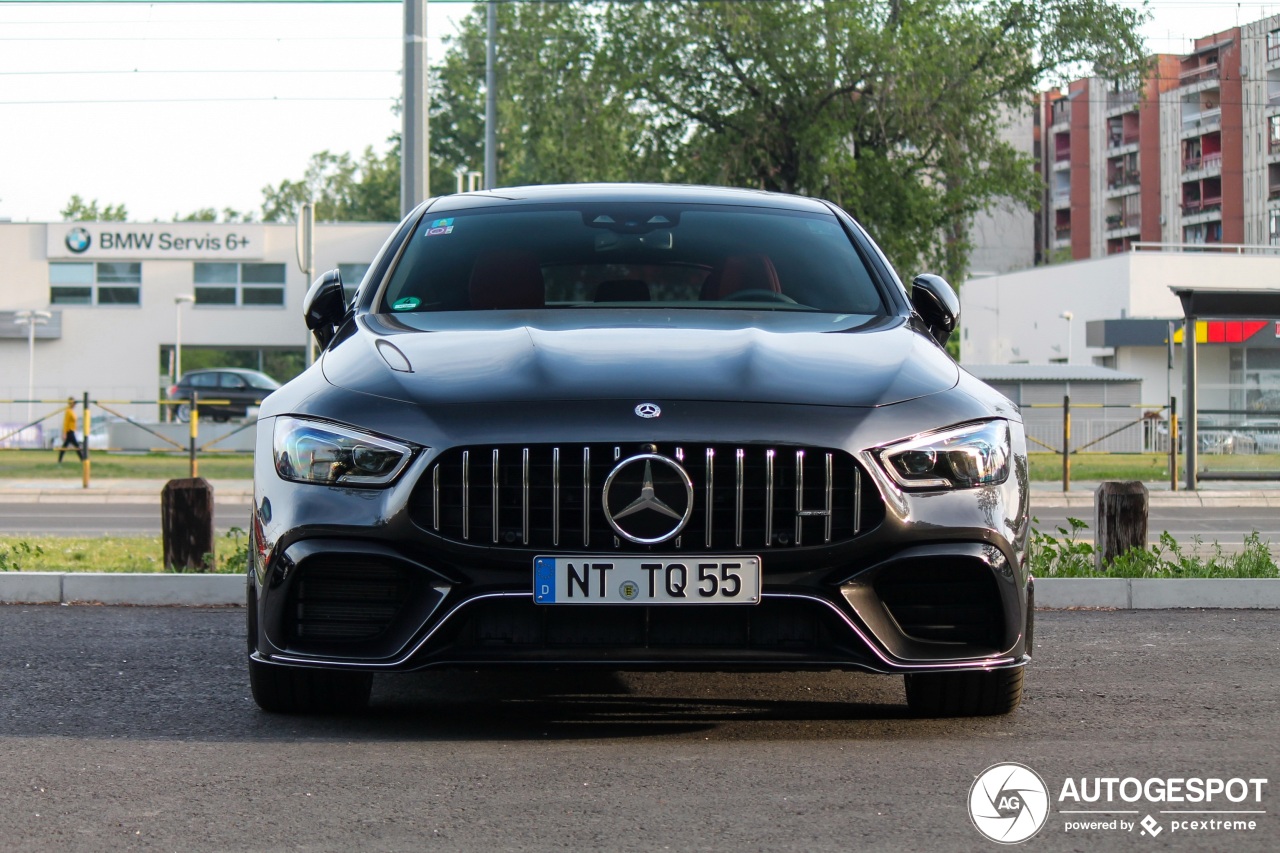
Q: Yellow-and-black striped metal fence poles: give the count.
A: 4